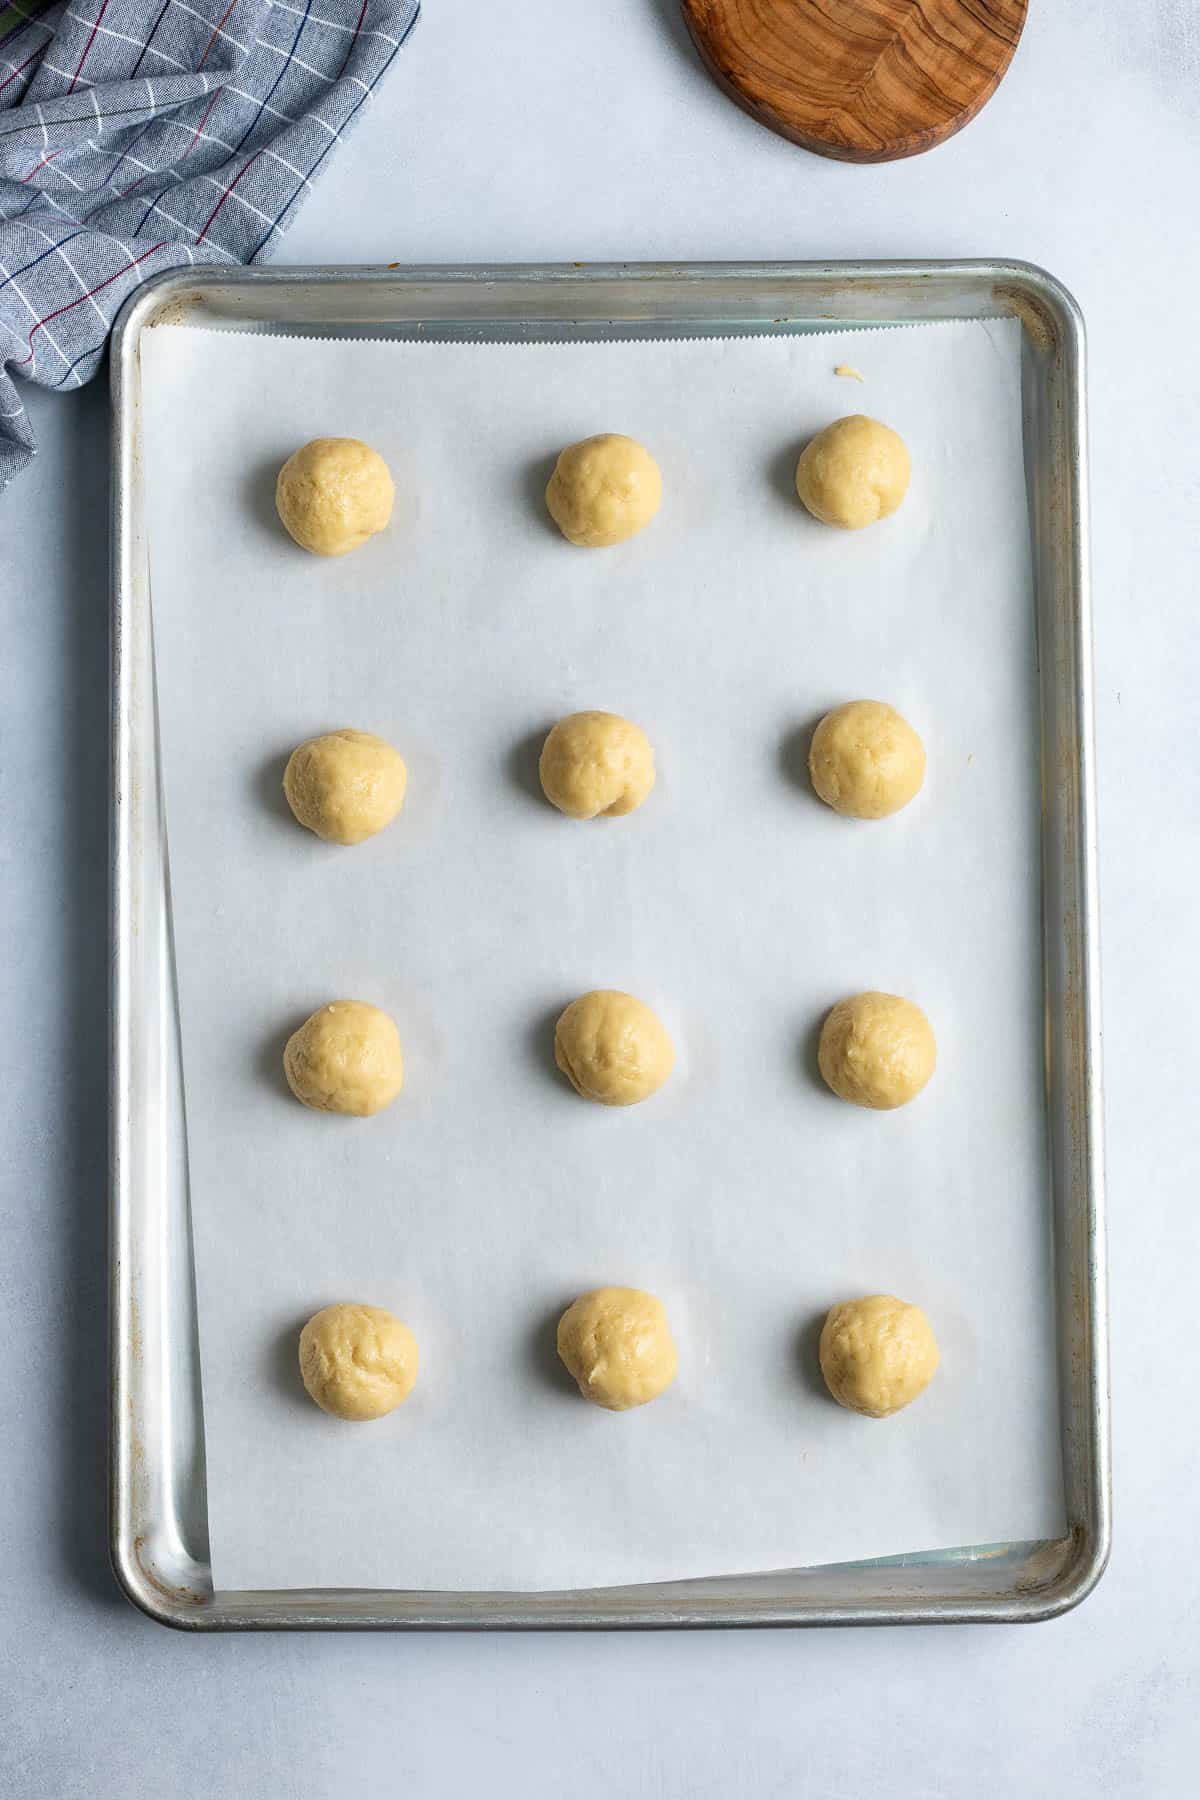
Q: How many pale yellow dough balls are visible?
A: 12